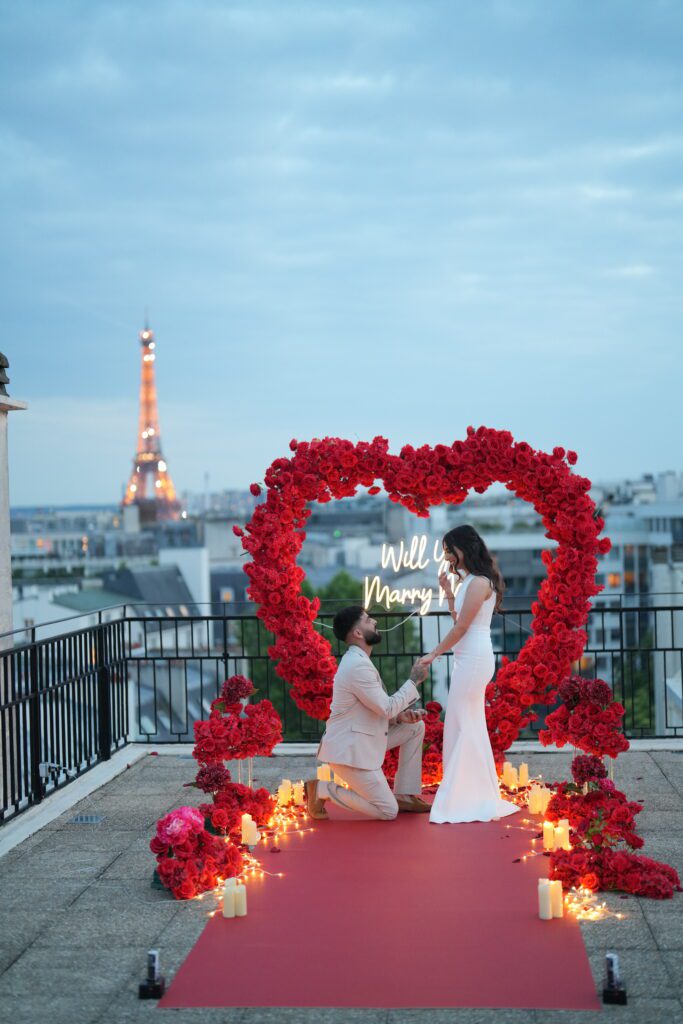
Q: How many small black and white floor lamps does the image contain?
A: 2